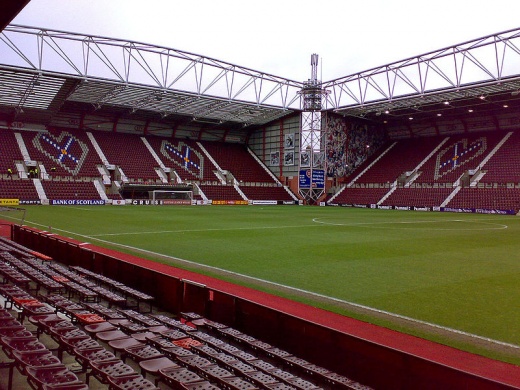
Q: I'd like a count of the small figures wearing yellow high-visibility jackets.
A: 4